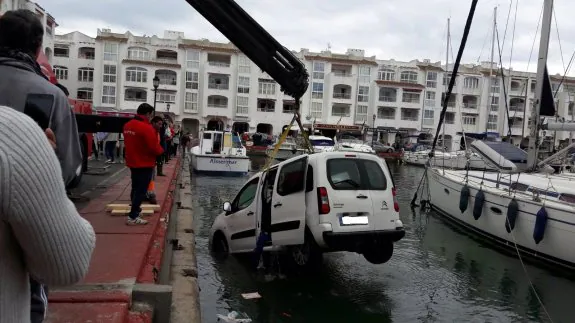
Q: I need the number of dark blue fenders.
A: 4